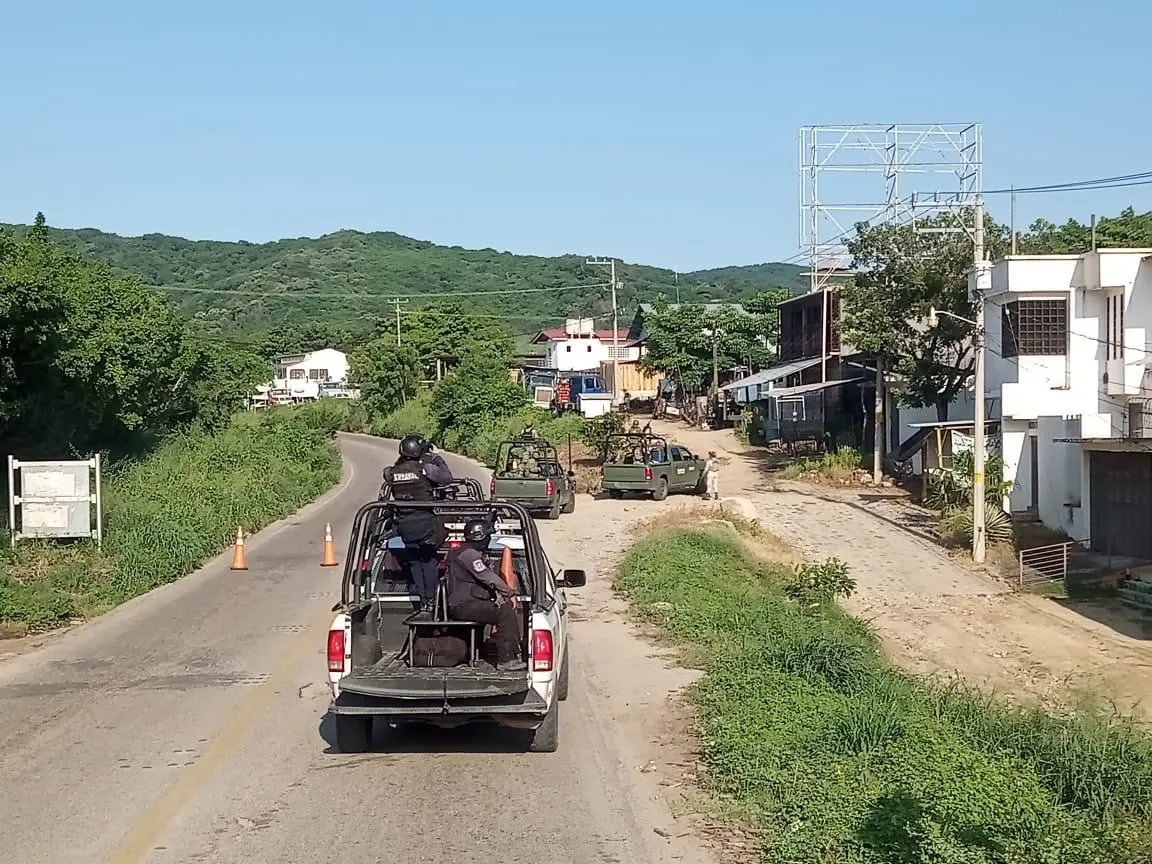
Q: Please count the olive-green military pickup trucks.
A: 2